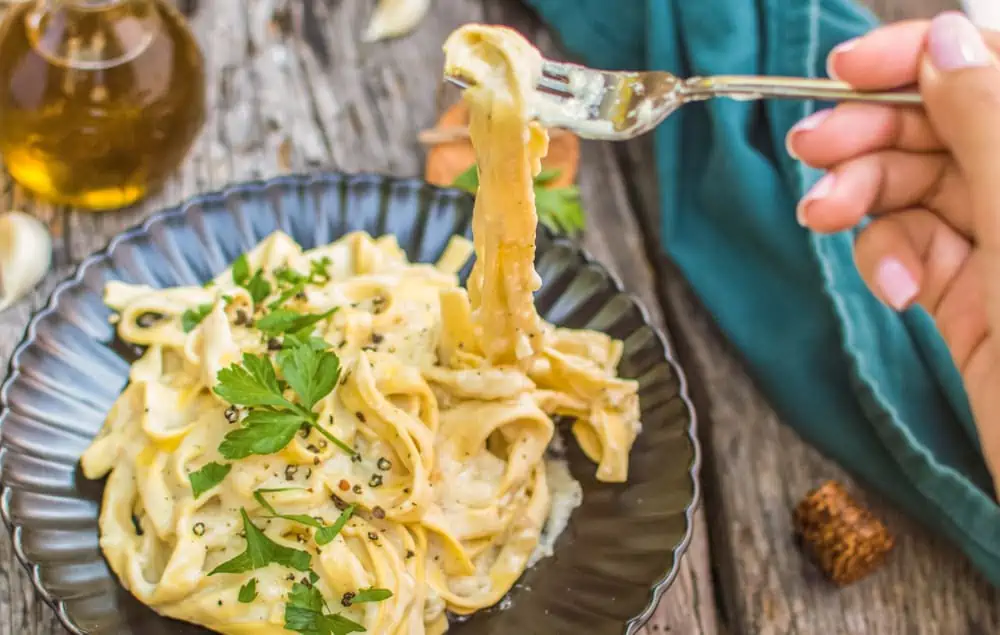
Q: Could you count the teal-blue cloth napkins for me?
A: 1